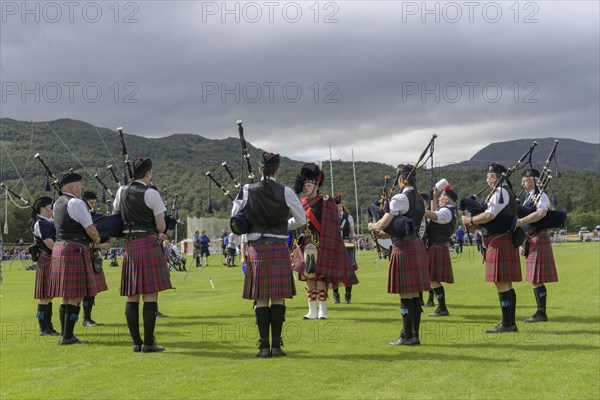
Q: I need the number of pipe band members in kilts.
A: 11